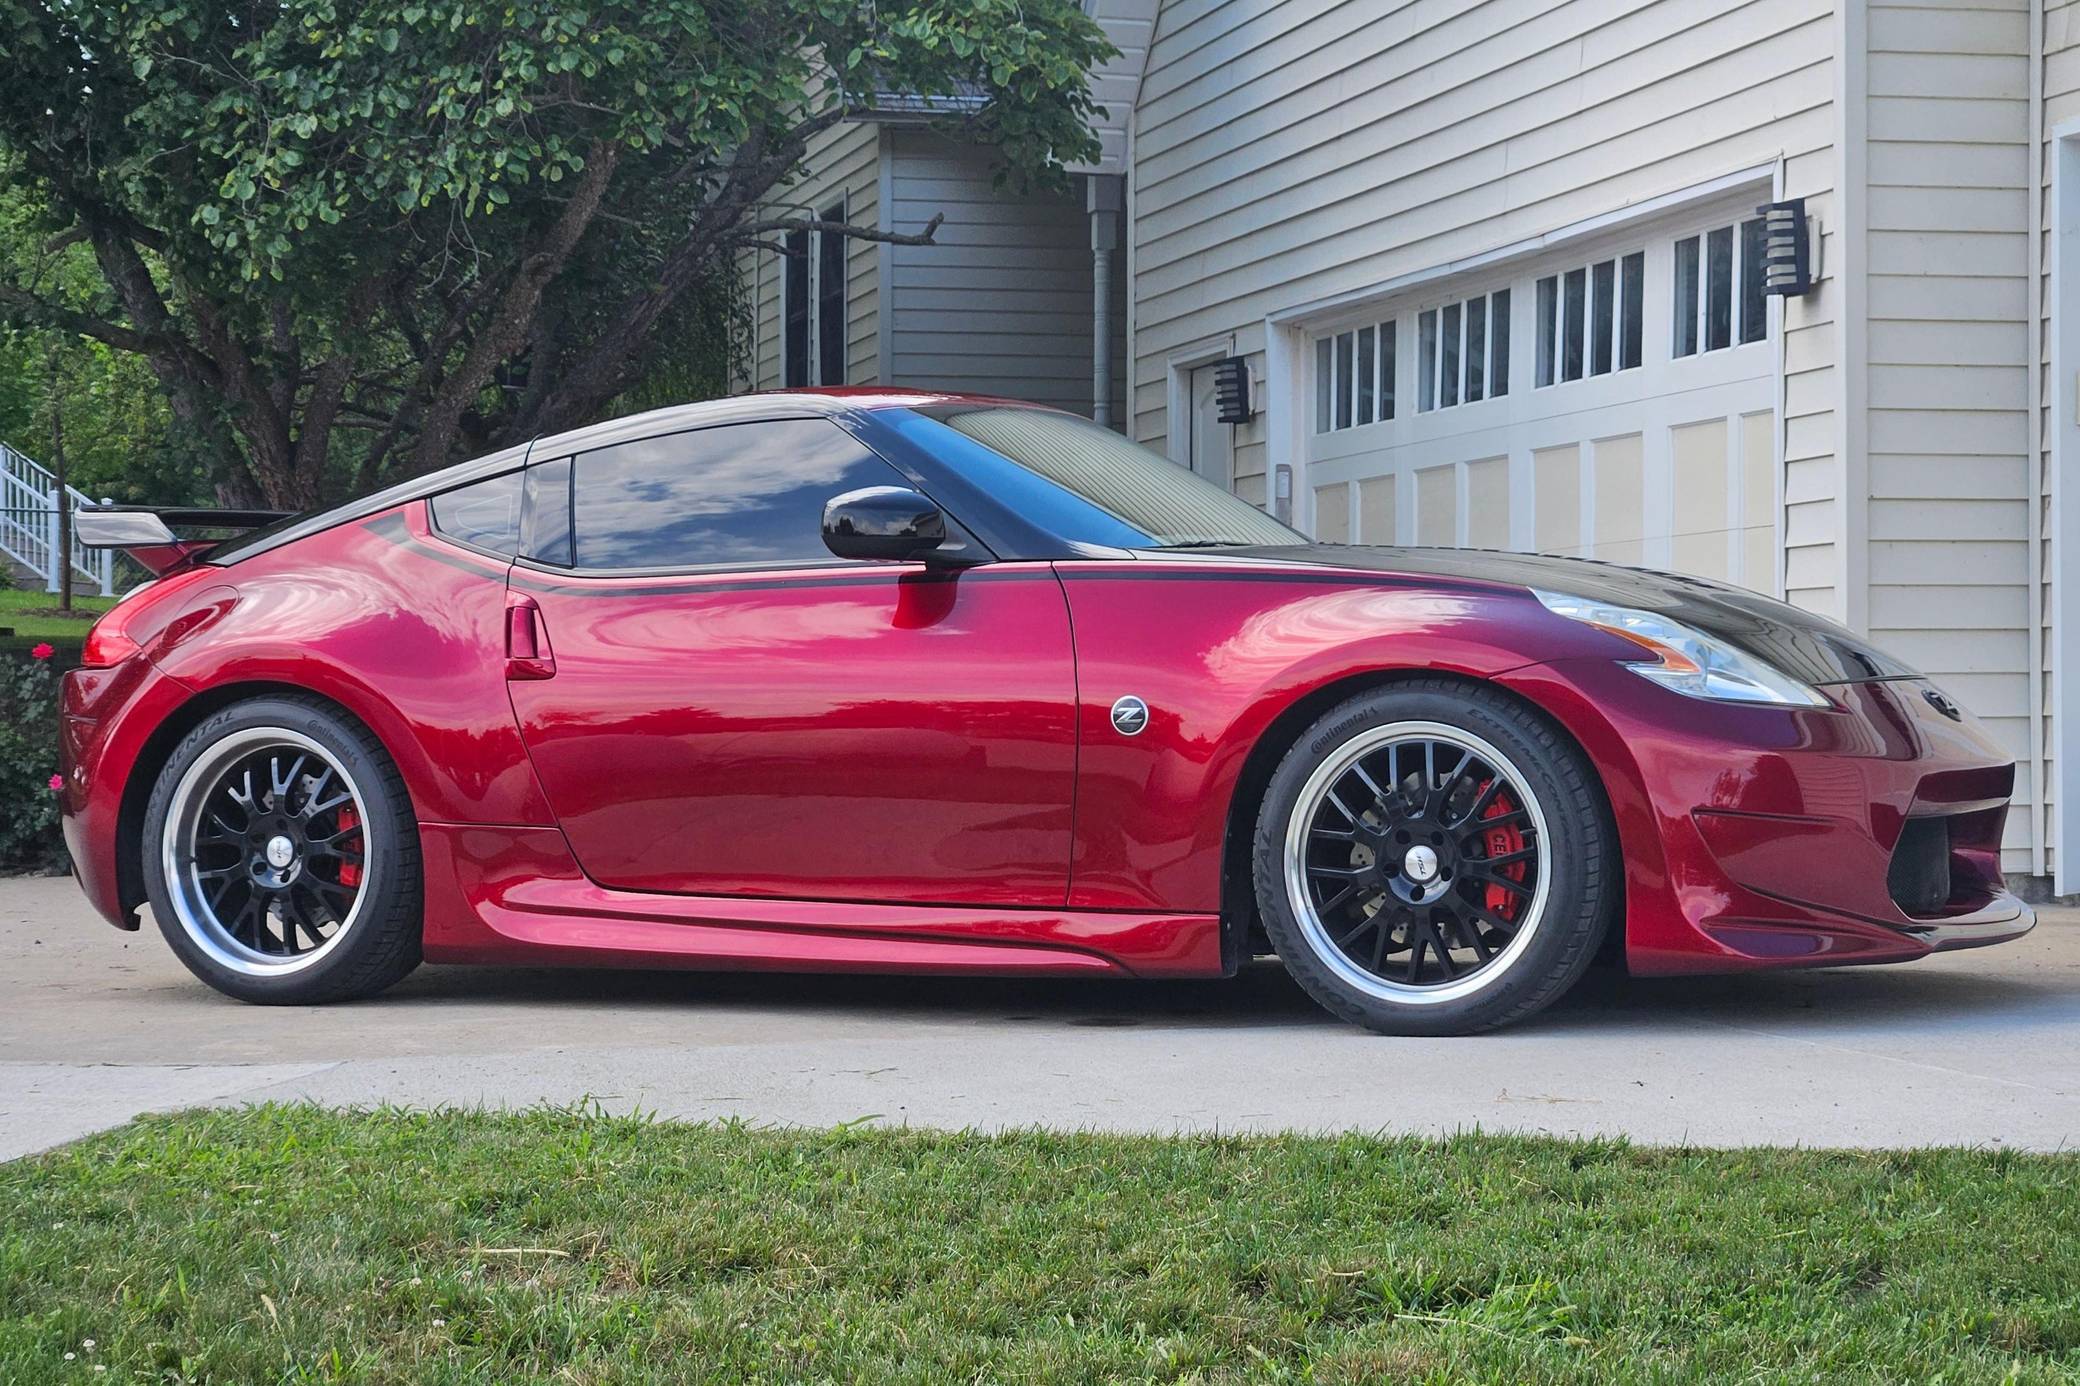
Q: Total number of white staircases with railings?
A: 1